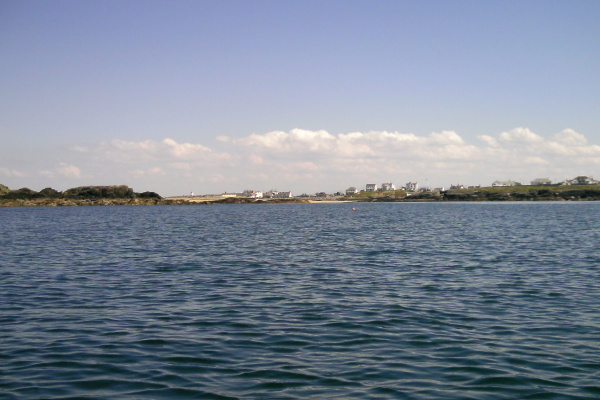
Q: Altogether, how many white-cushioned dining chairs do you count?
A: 0